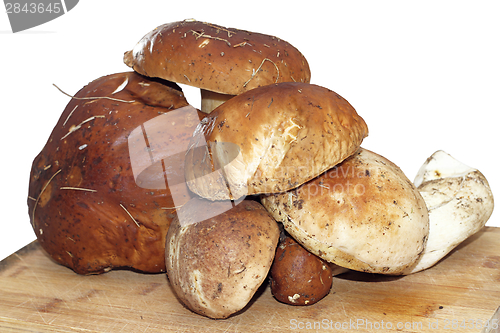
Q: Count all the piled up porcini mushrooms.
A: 6